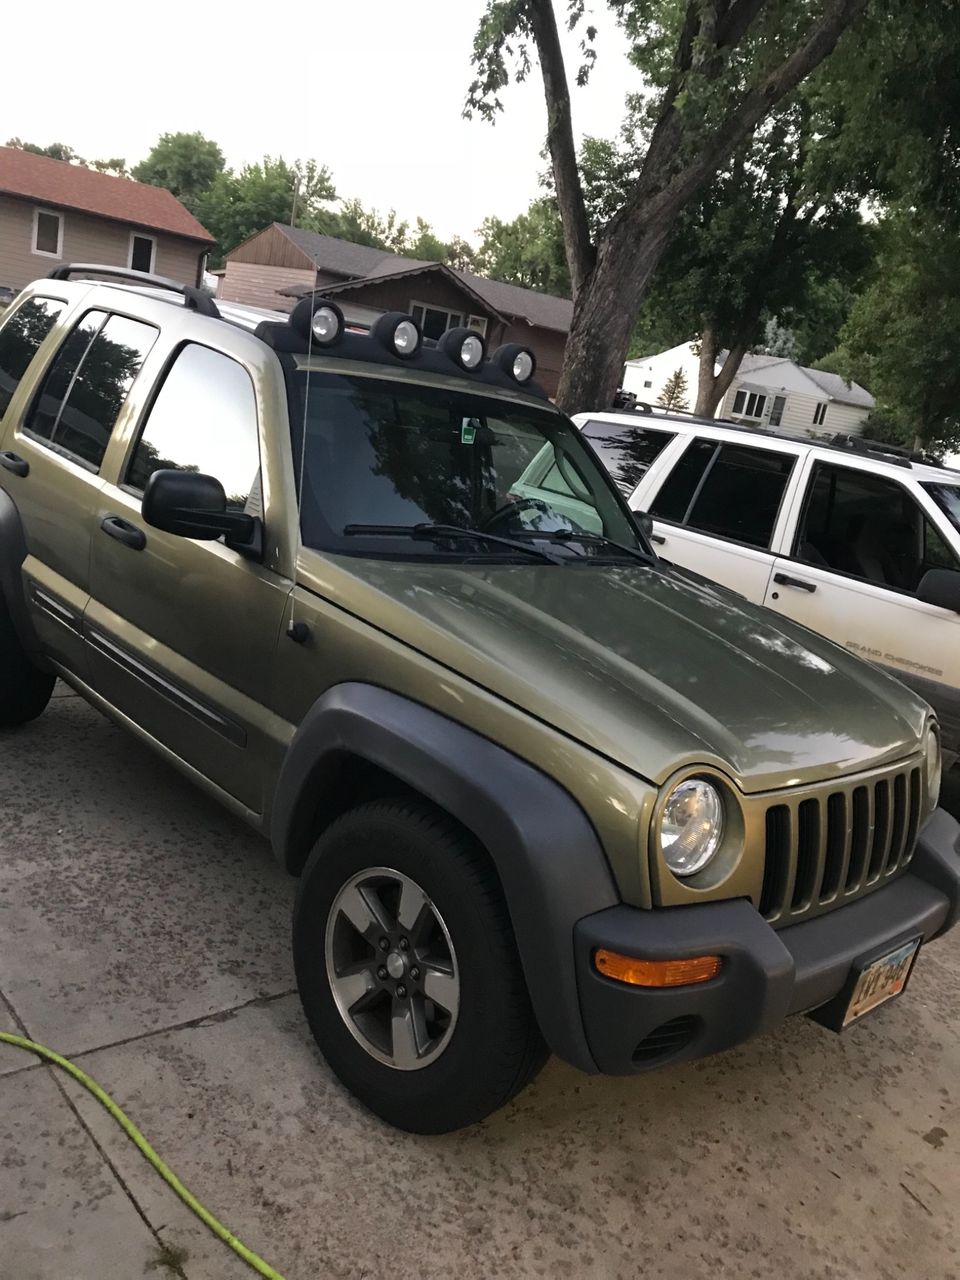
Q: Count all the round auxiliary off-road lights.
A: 4